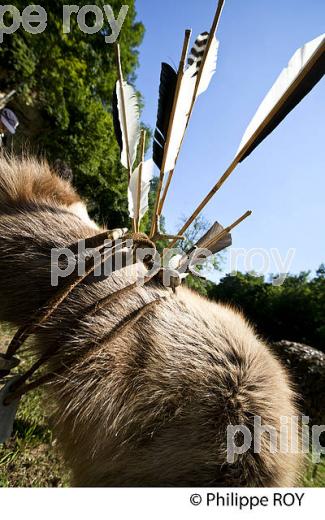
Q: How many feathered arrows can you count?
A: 6